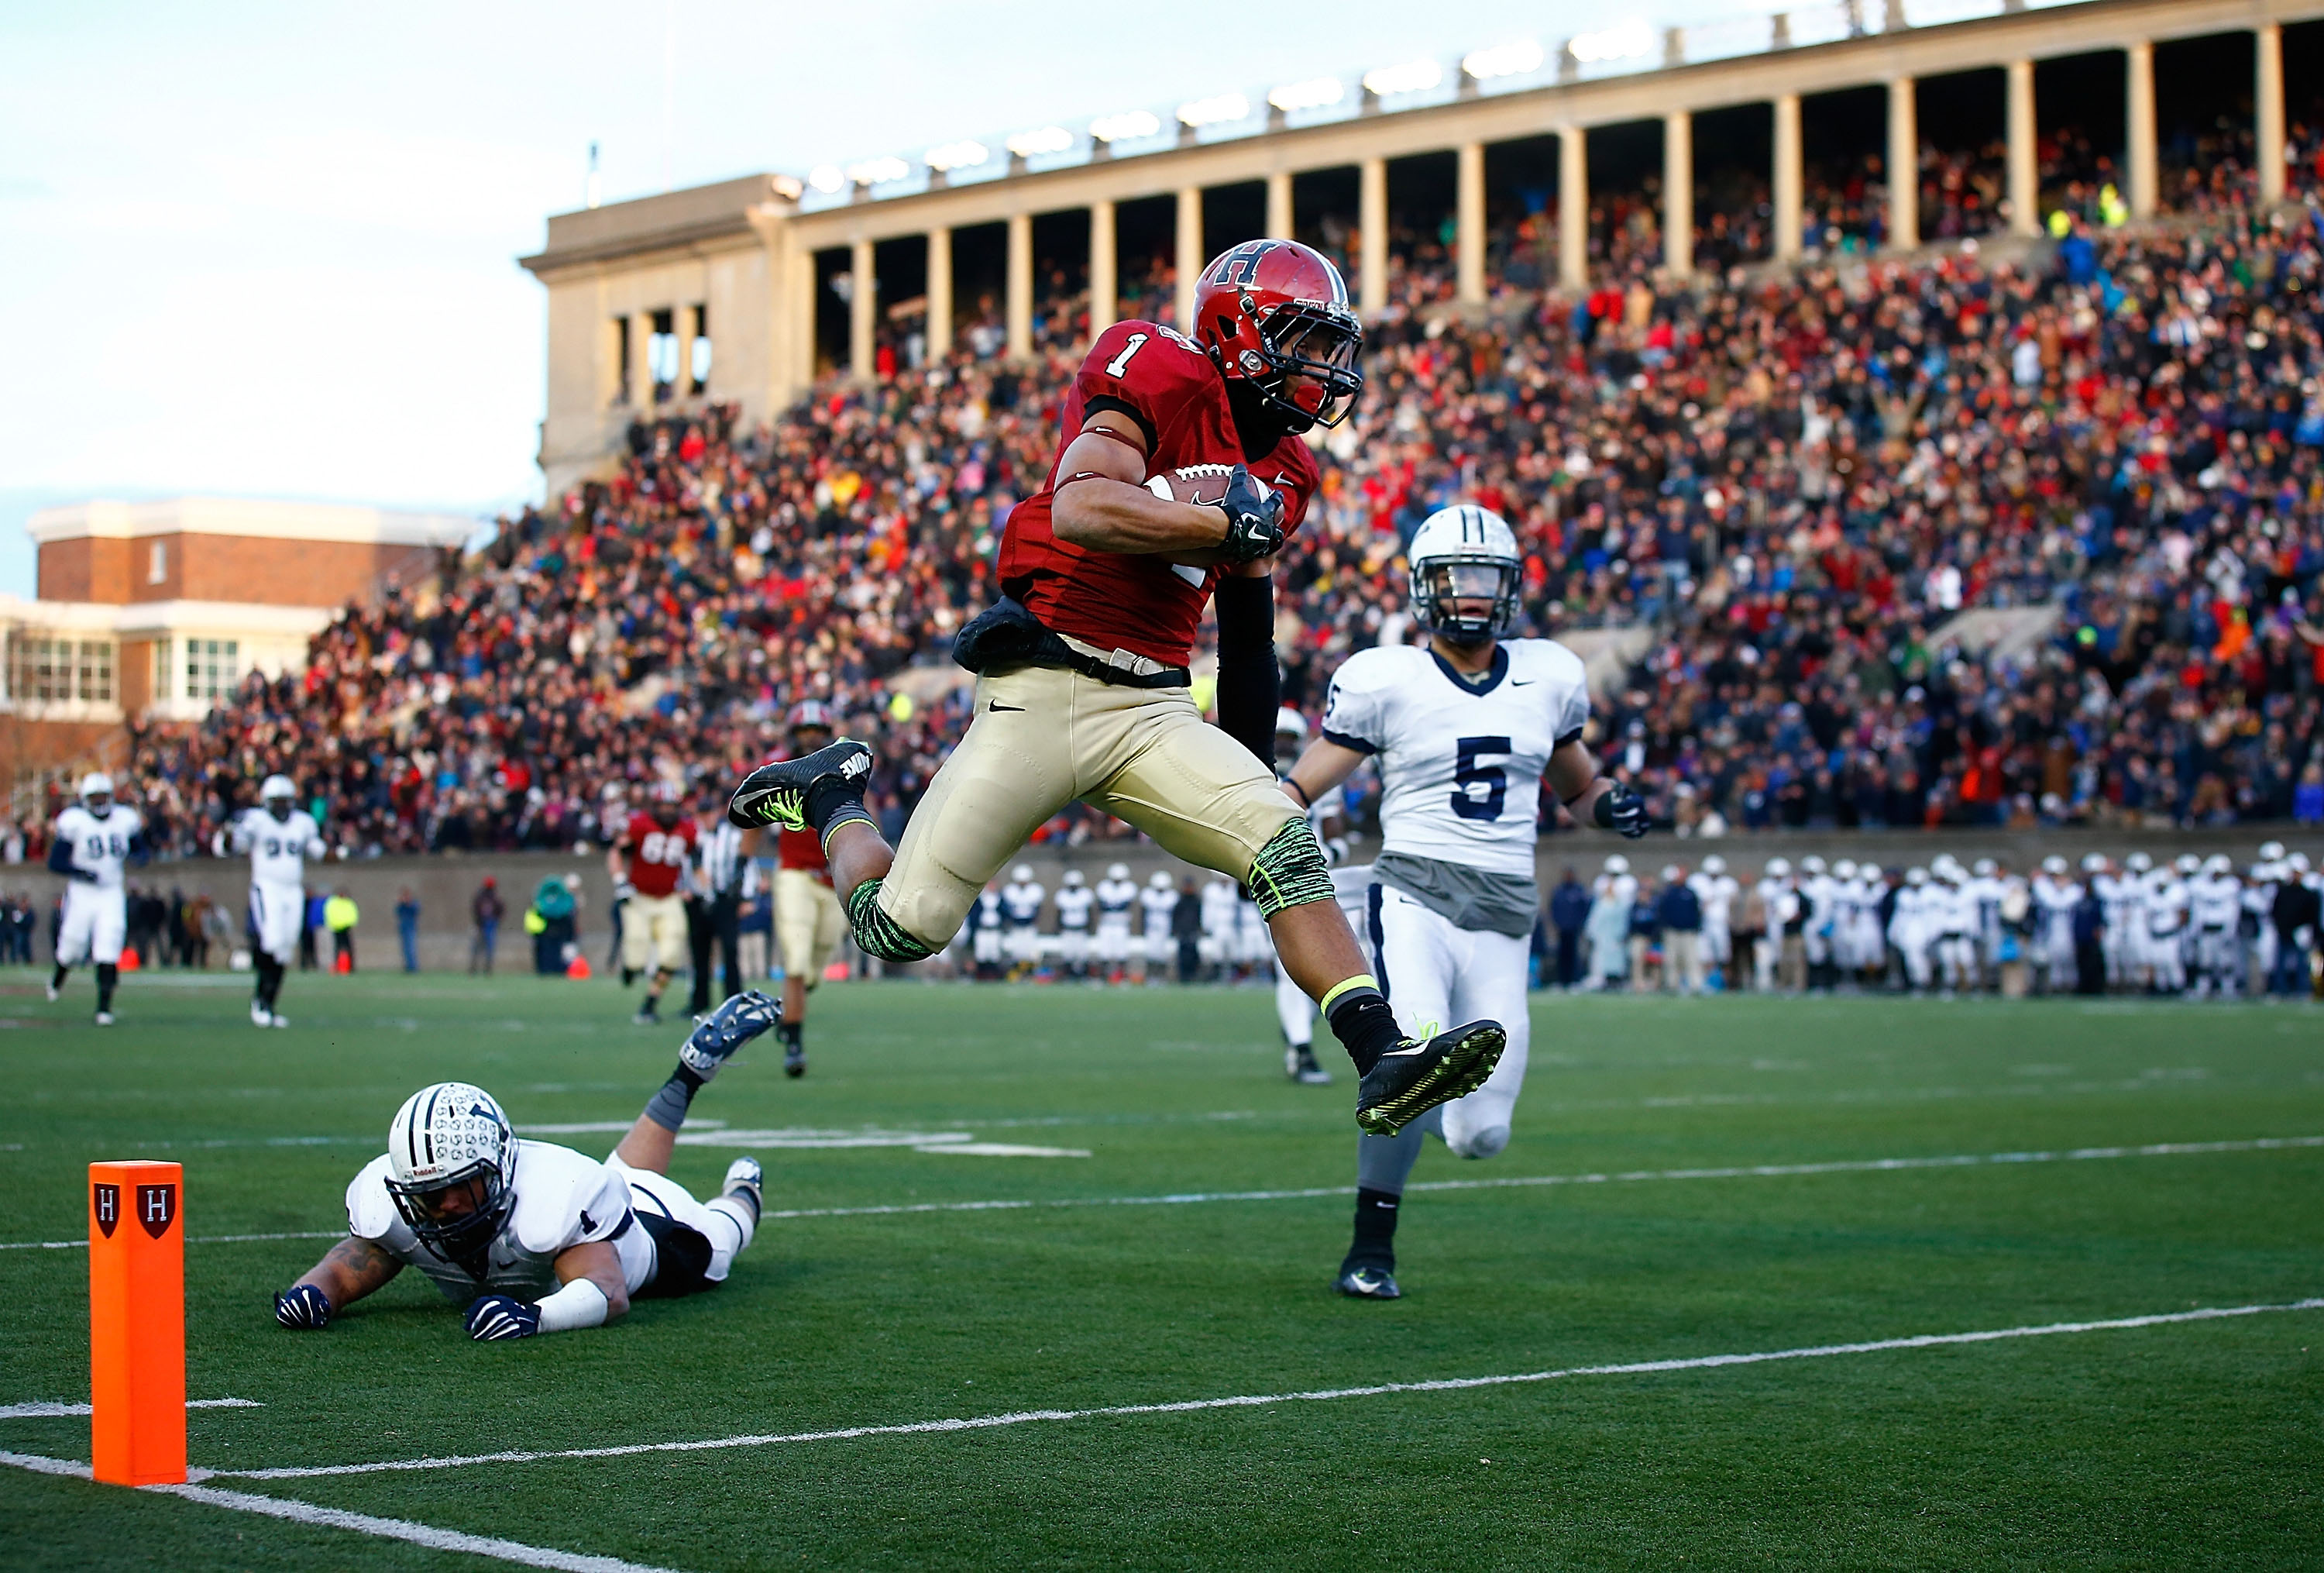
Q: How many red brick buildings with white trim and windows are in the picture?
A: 1